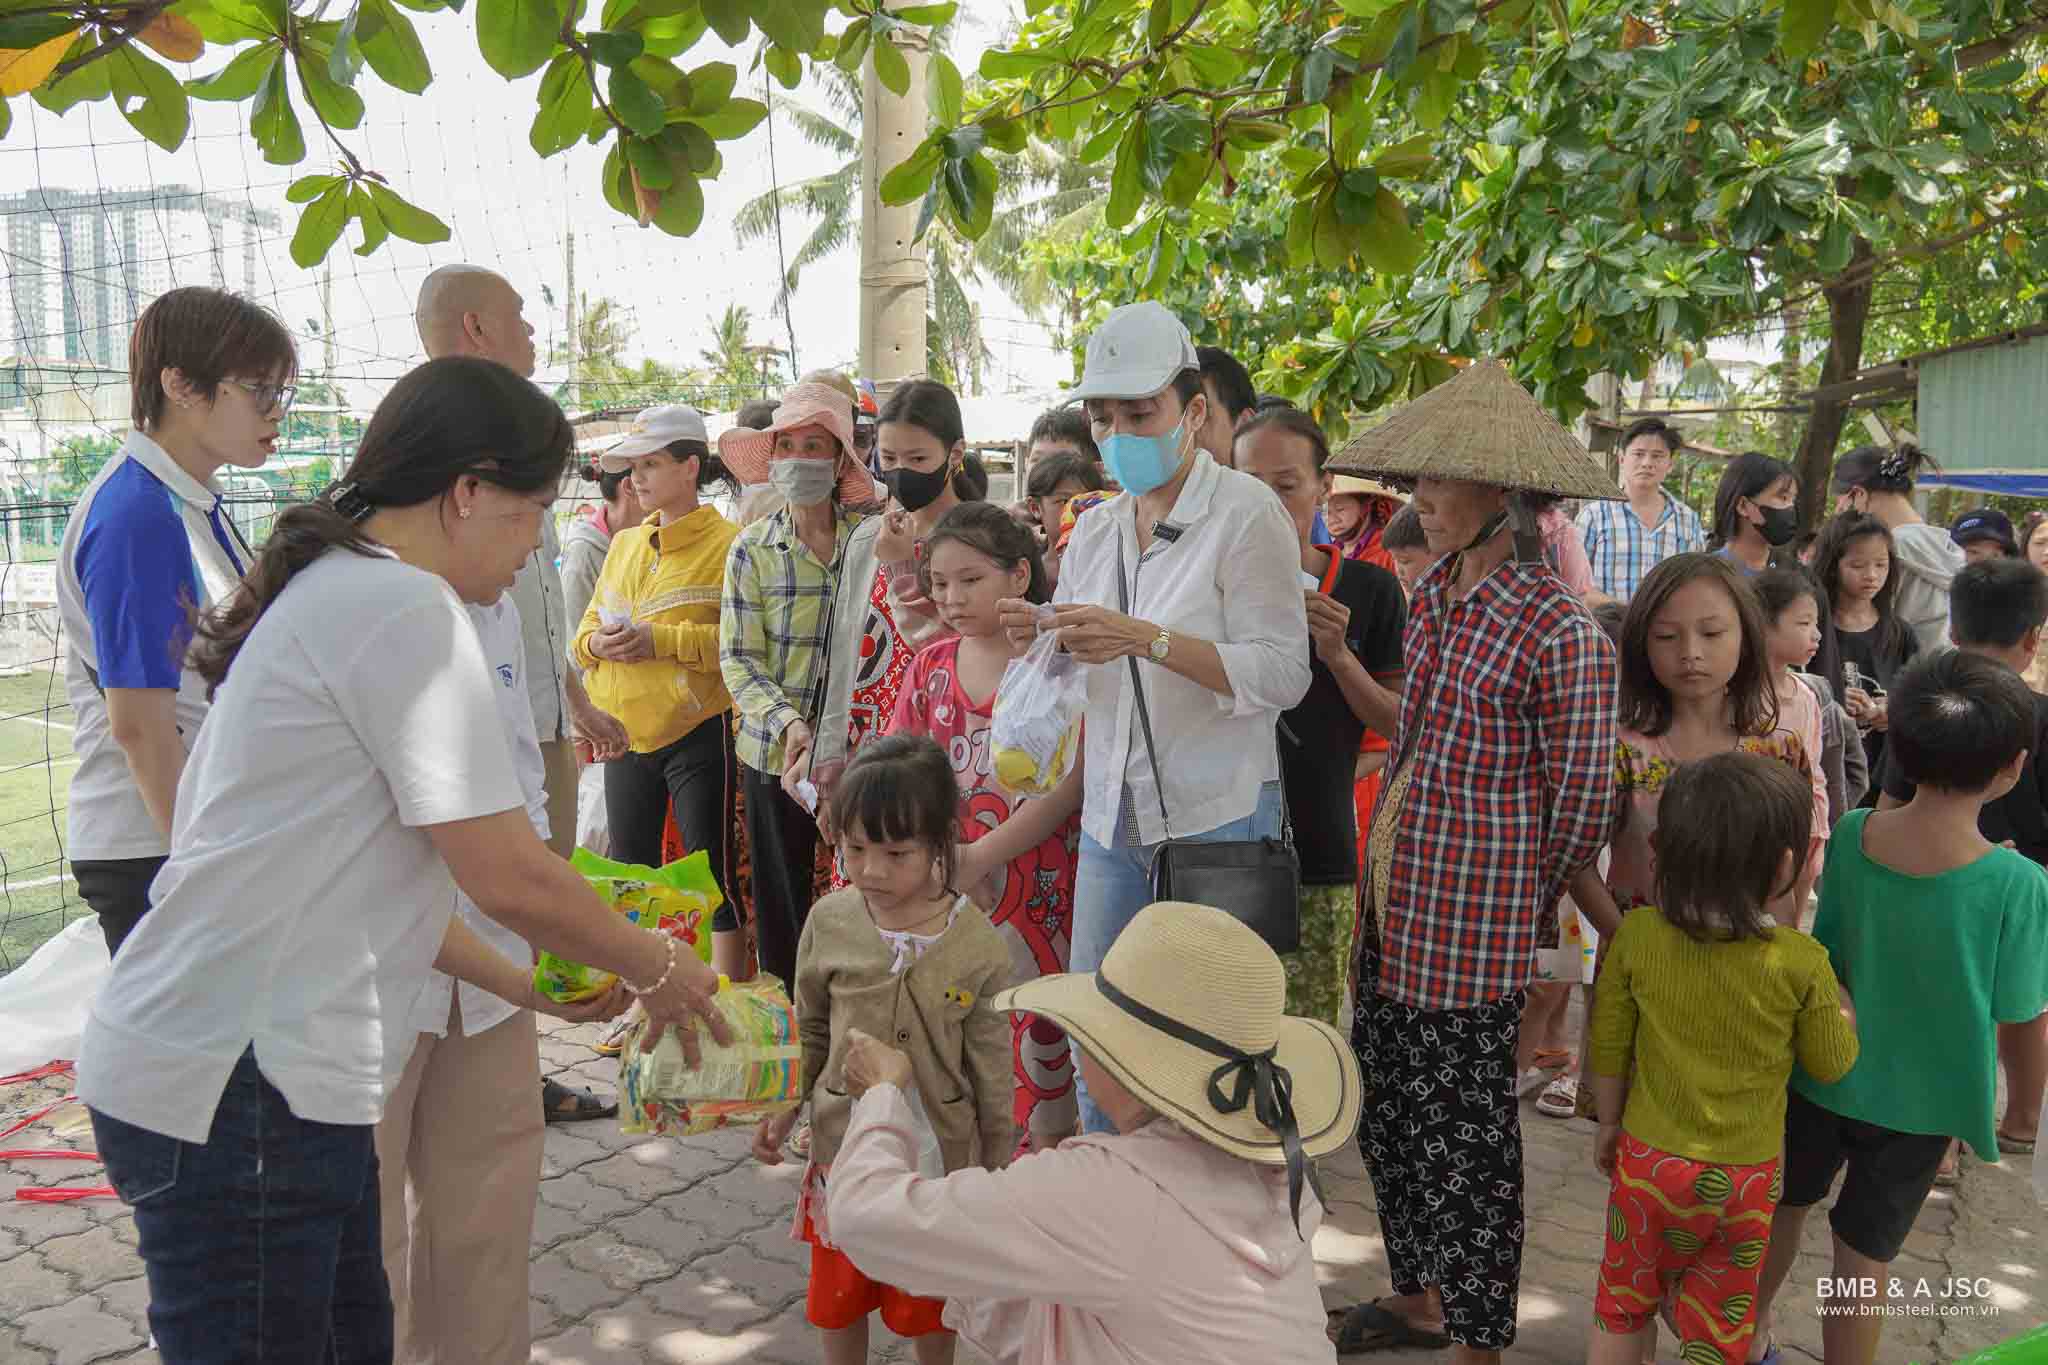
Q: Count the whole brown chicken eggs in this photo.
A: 0